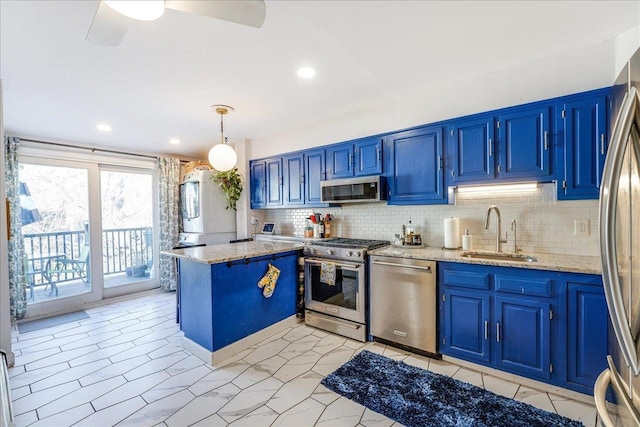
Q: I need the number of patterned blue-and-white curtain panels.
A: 2